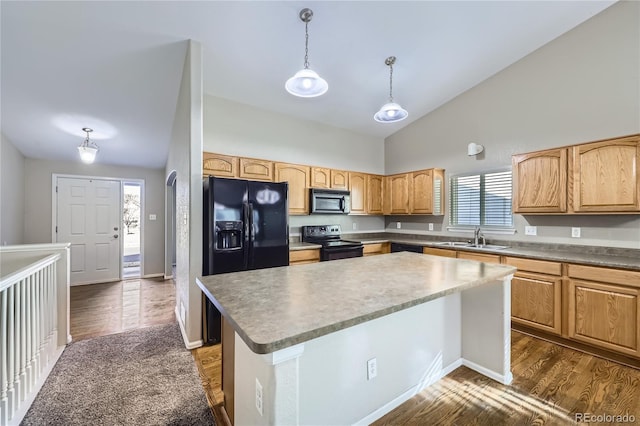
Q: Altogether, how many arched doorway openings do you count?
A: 1